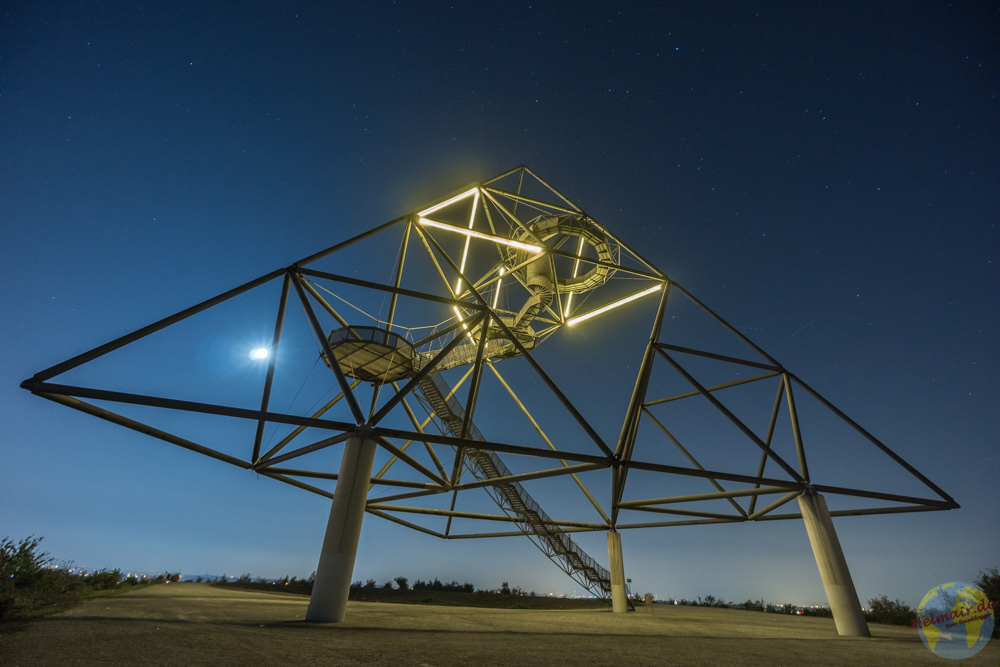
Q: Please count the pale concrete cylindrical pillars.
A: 3